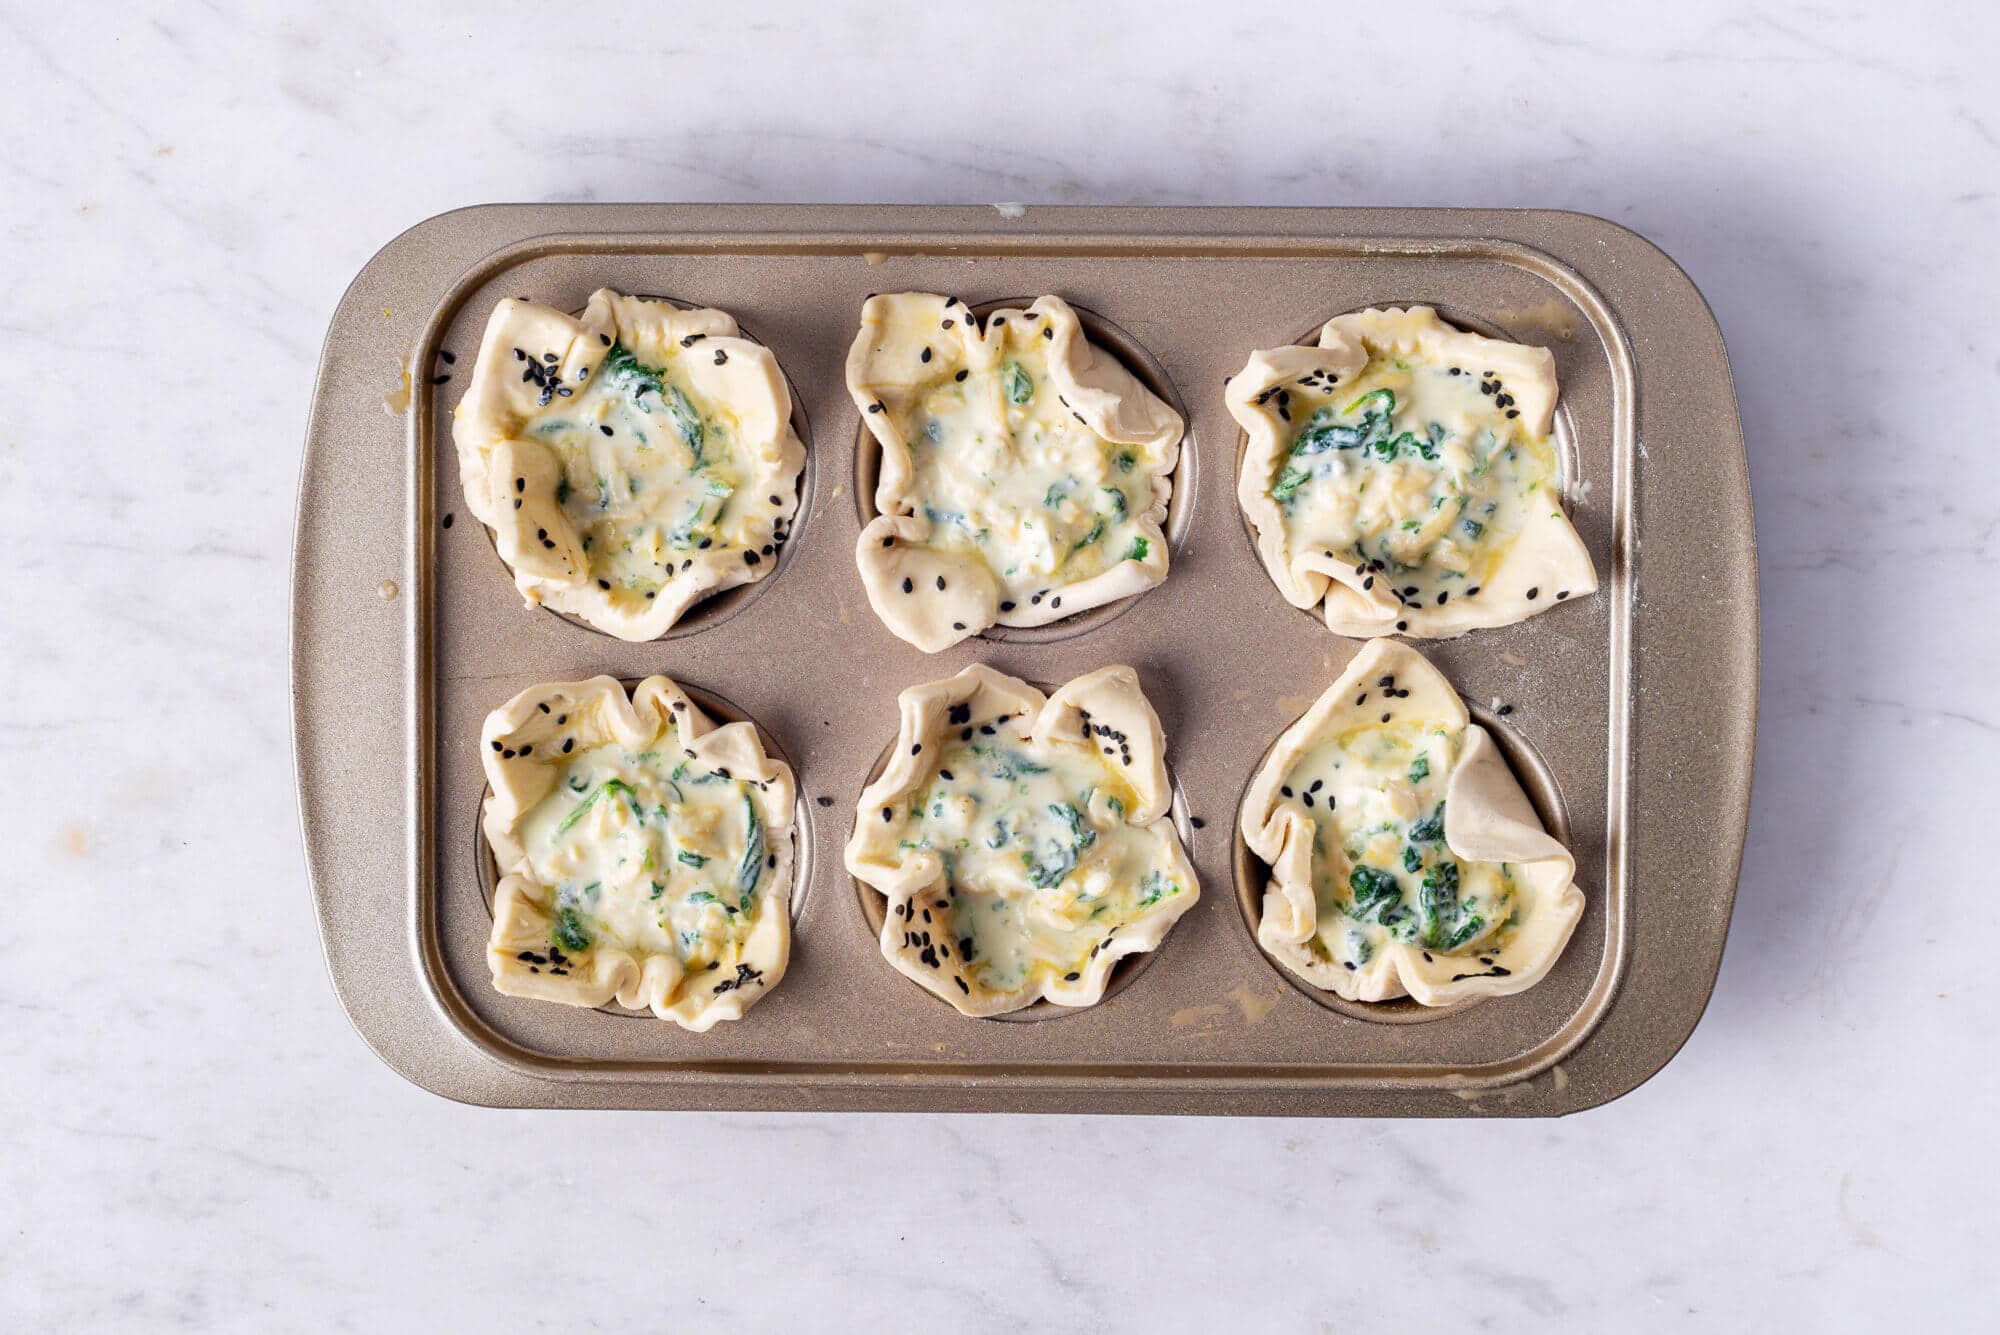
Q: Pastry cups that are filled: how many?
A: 6